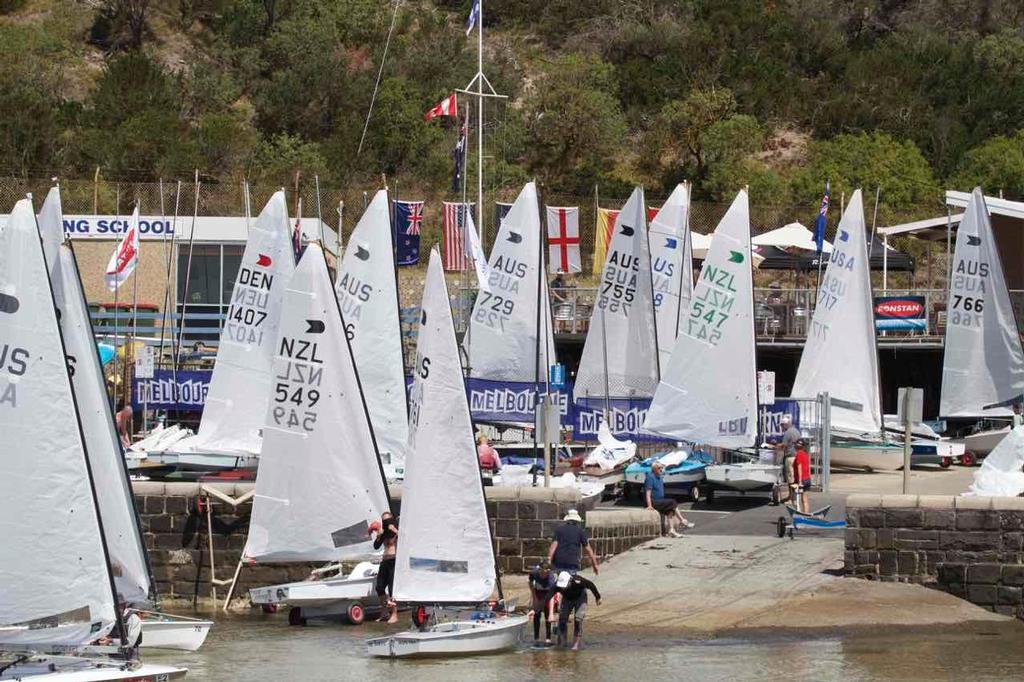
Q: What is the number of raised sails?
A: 13